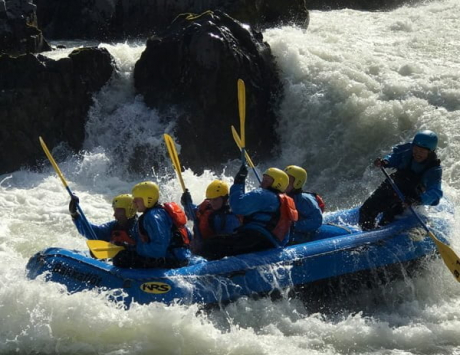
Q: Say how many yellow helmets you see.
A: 5